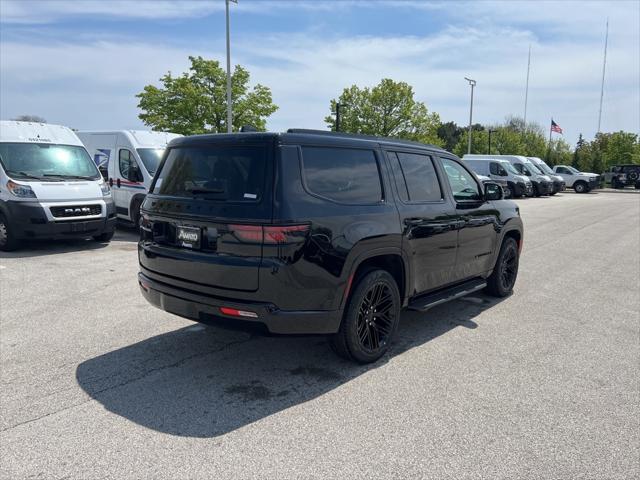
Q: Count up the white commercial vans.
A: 5